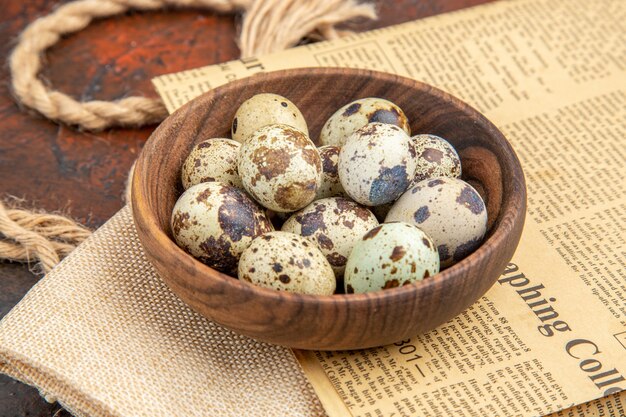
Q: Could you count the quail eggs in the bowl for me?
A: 12